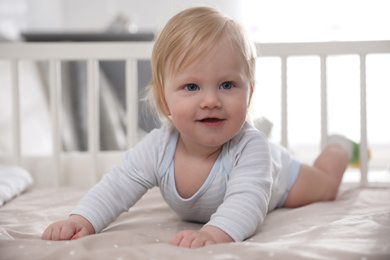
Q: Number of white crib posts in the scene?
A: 7